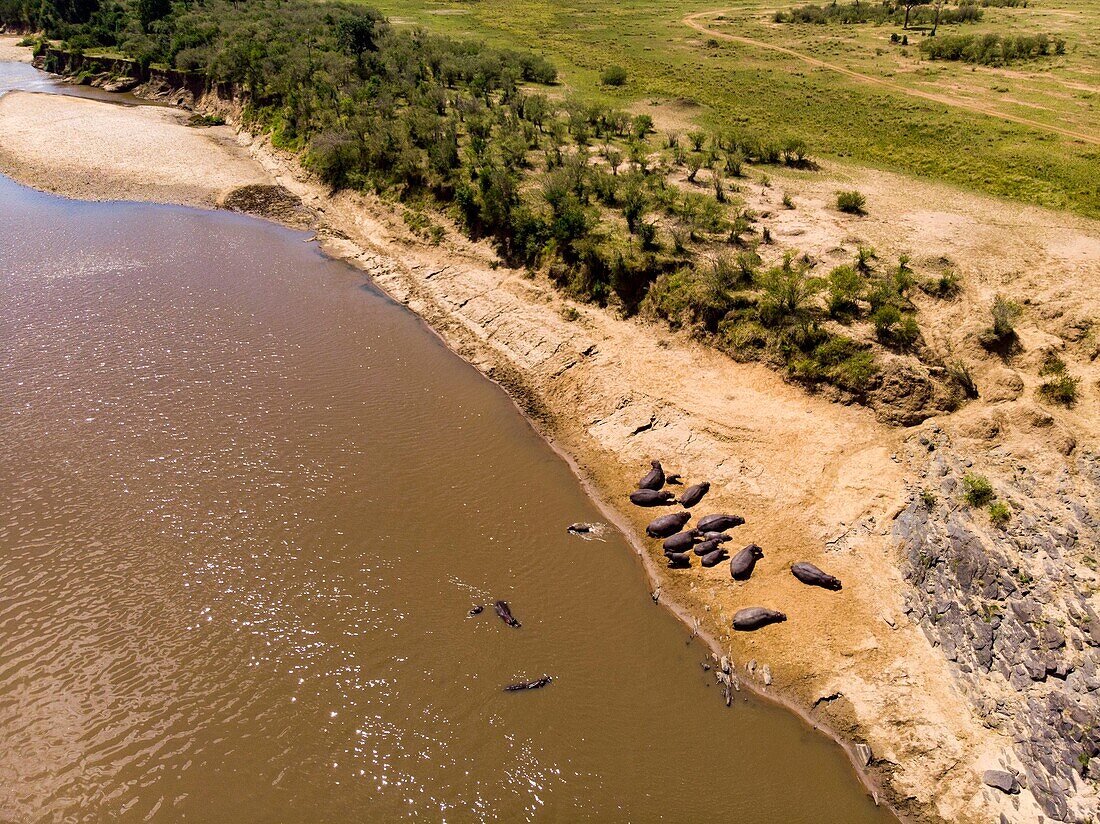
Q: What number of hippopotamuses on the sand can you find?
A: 14